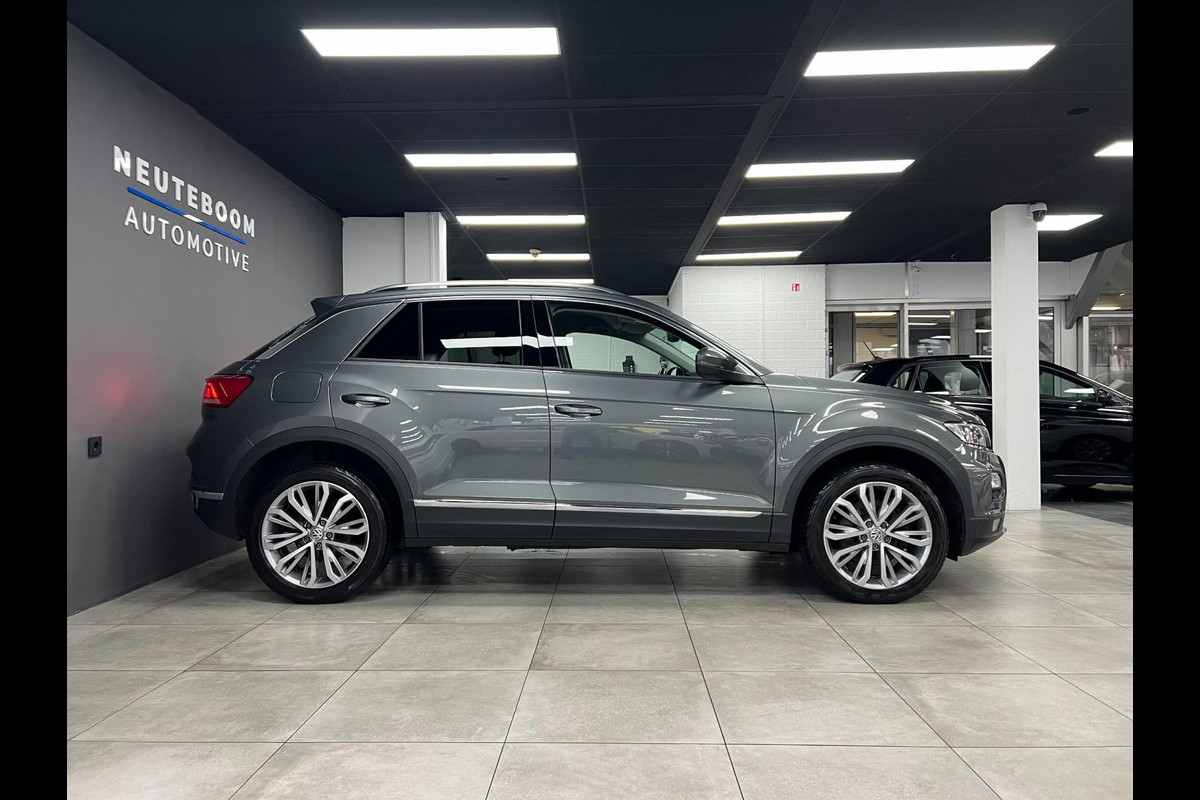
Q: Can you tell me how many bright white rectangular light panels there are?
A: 11